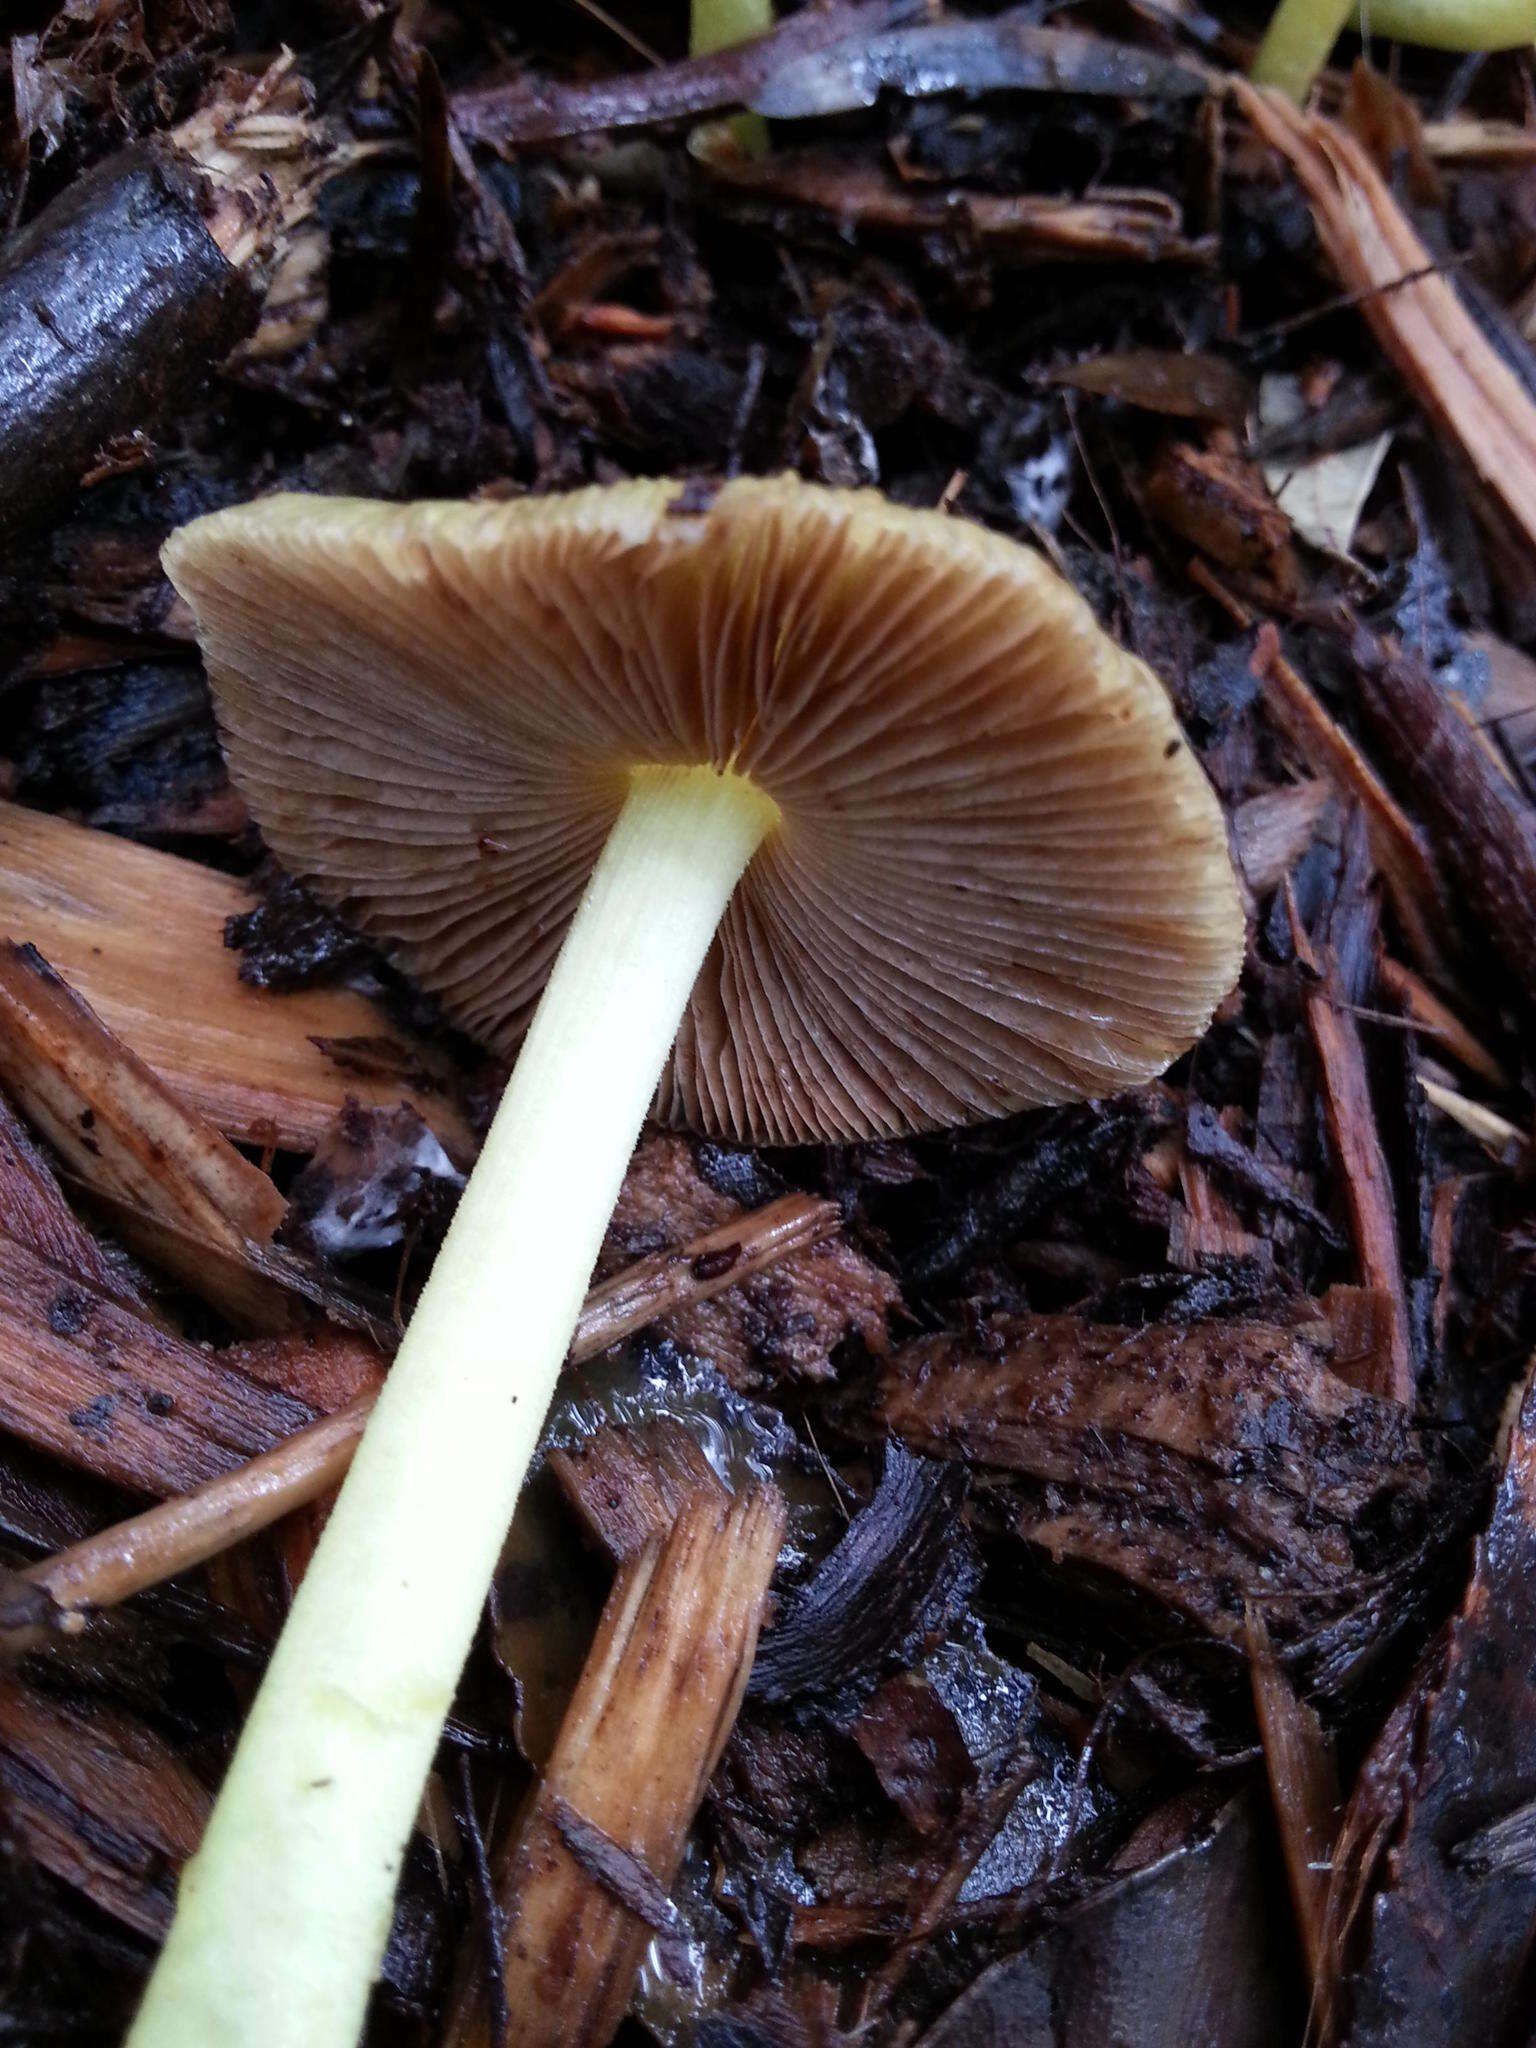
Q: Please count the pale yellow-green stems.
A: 3